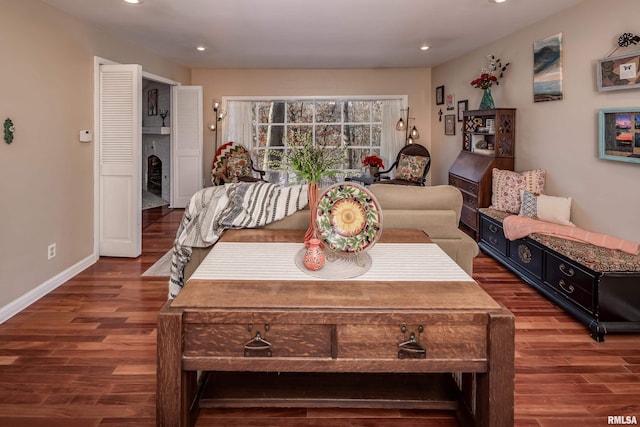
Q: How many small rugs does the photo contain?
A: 1